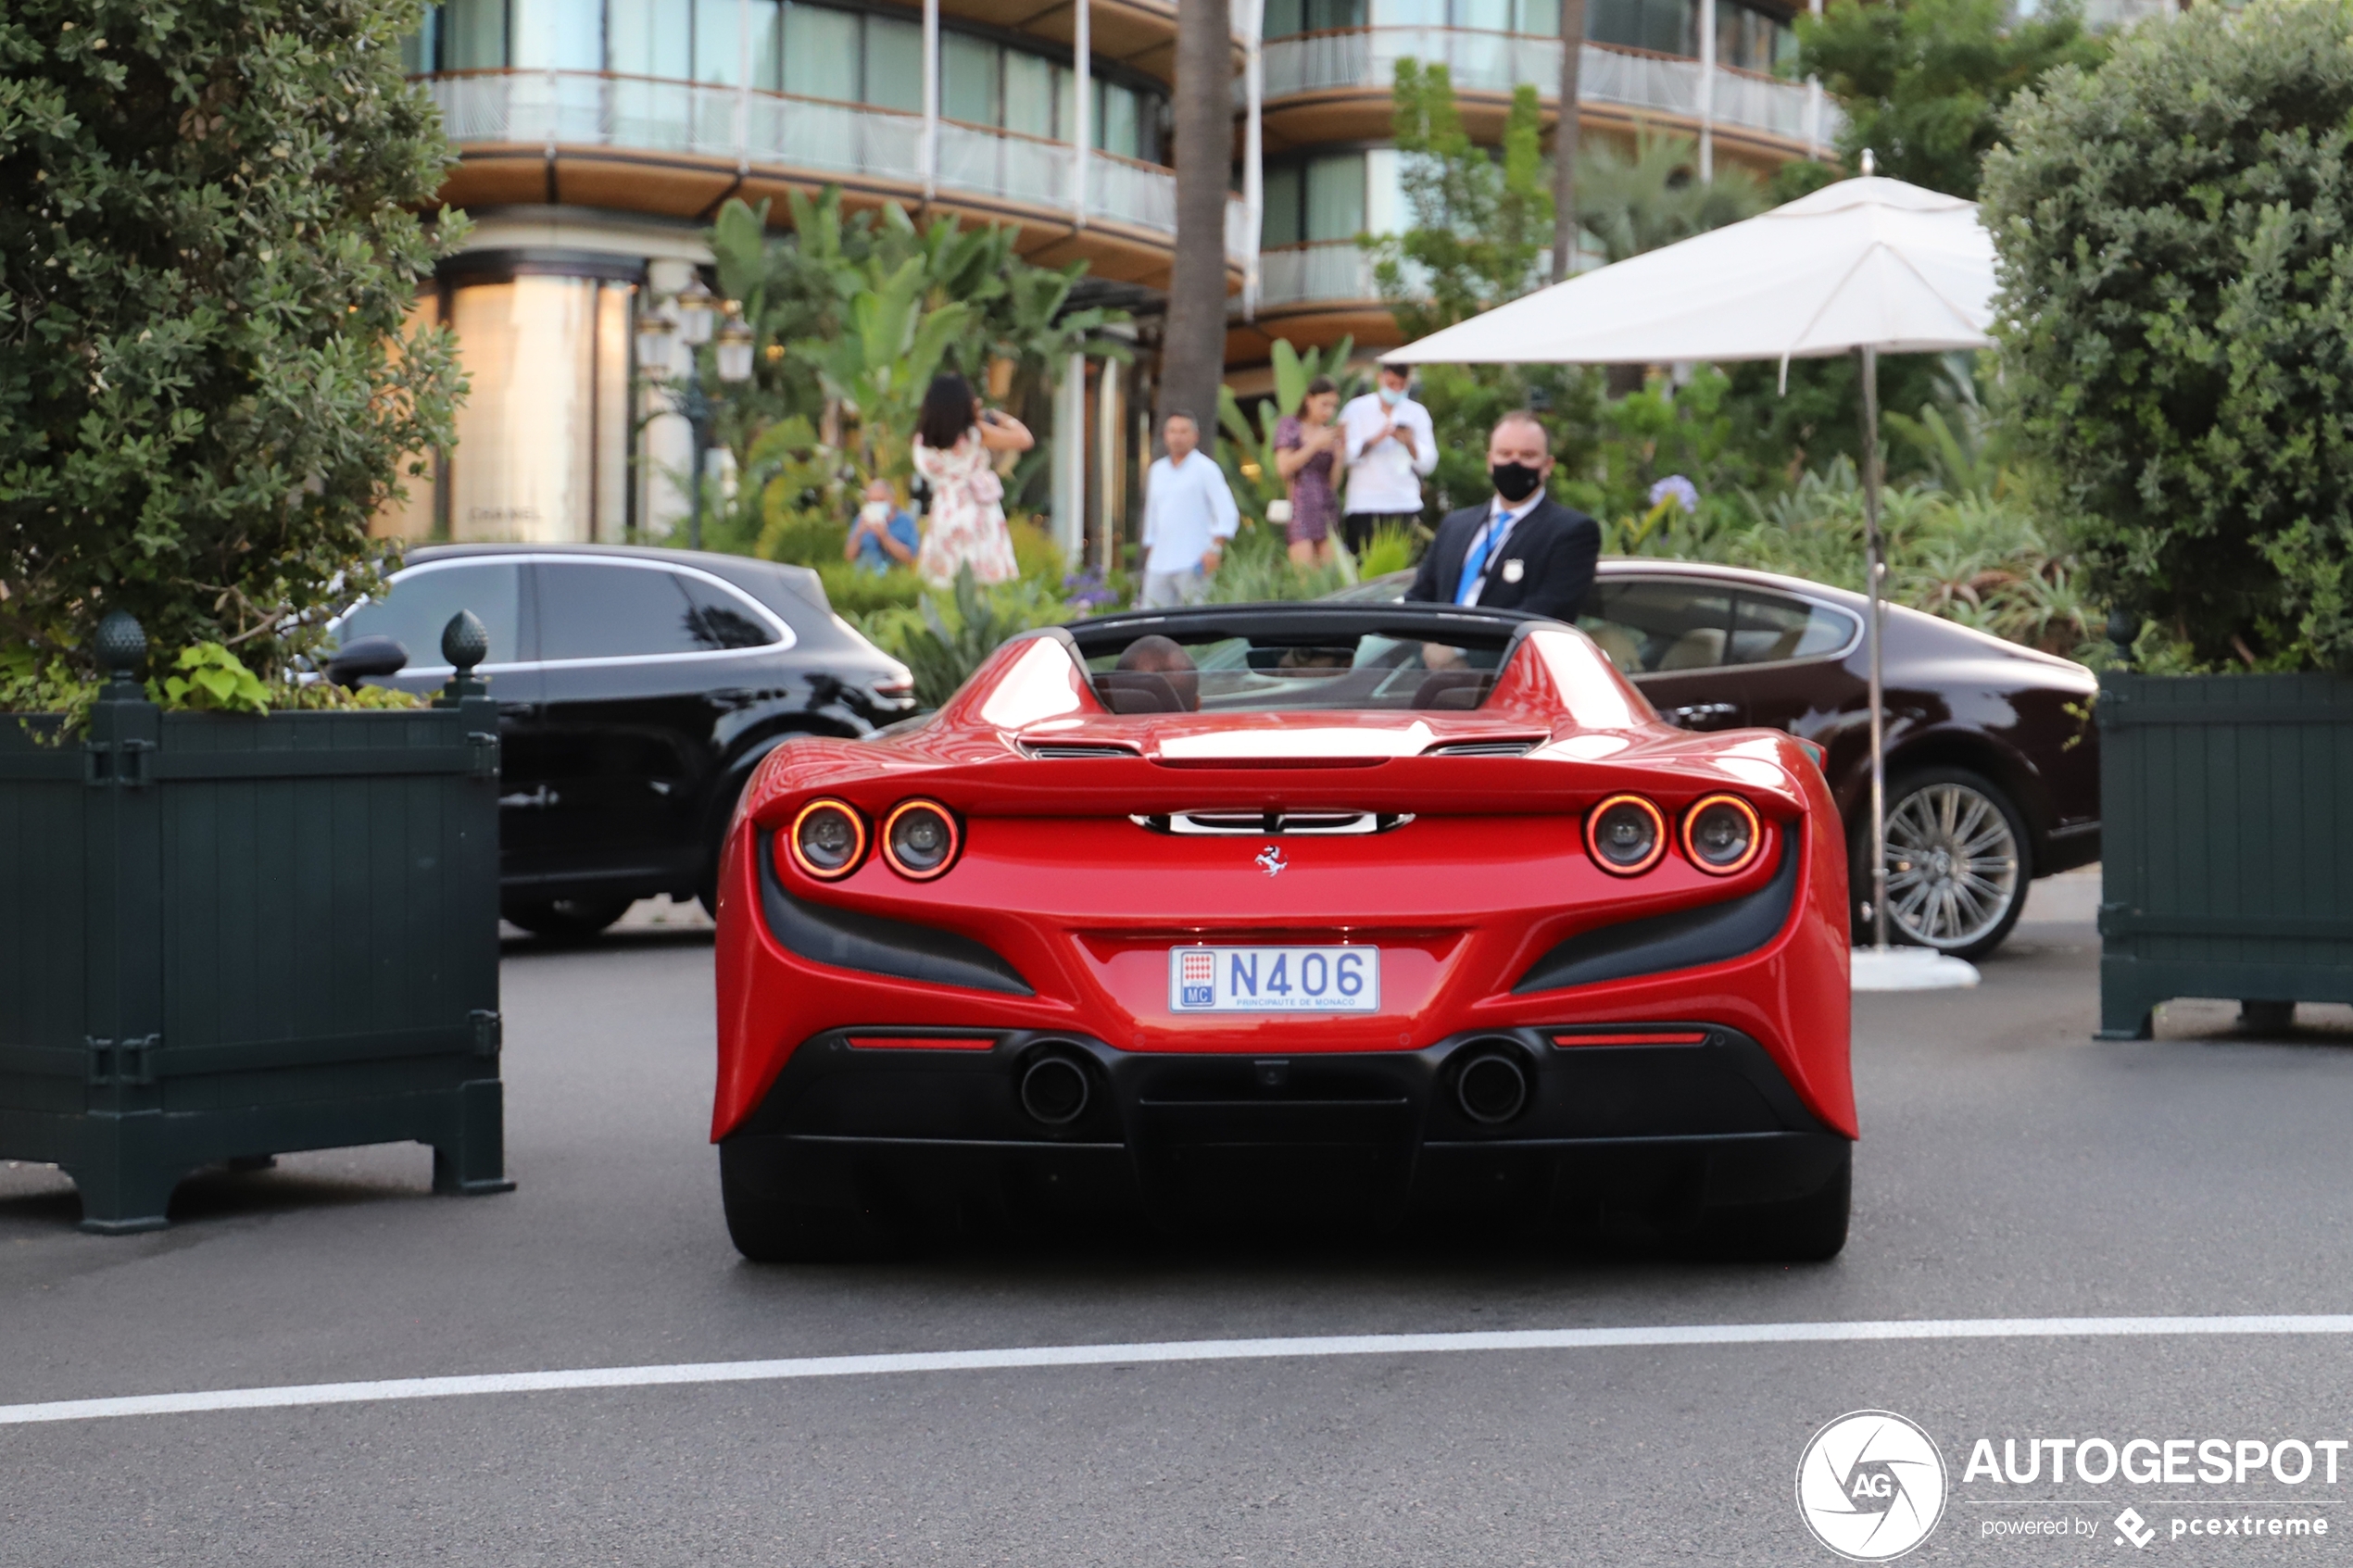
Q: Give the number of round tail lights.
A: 4